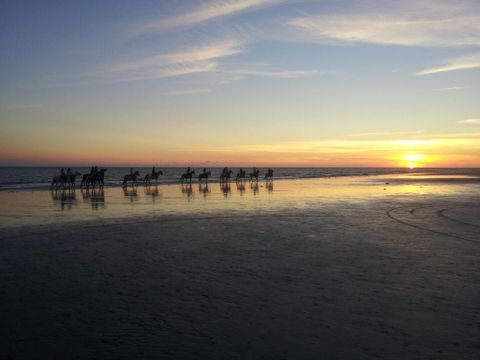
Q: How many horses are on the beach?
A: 12